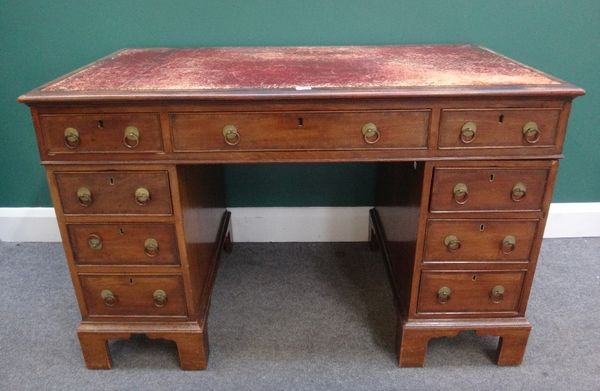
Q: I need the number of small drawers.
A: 8